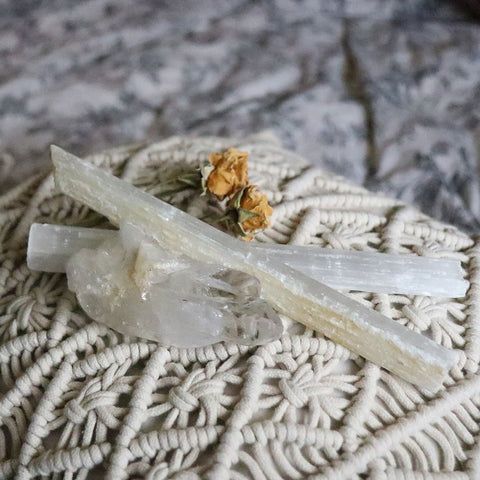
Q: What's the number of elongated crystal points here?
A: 2